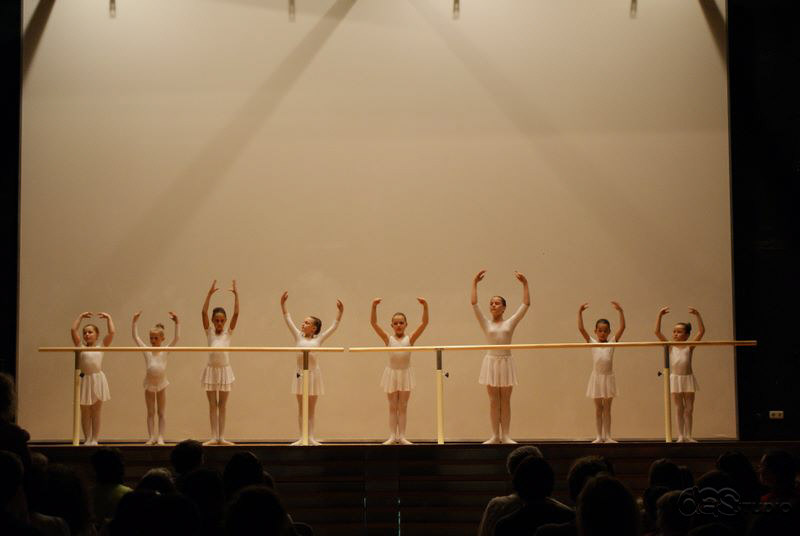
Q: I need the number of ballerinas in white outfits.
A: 8